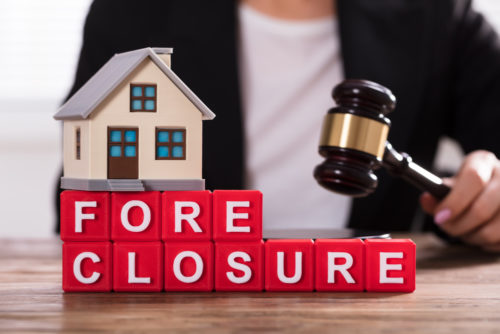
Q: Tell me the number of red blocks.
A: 11